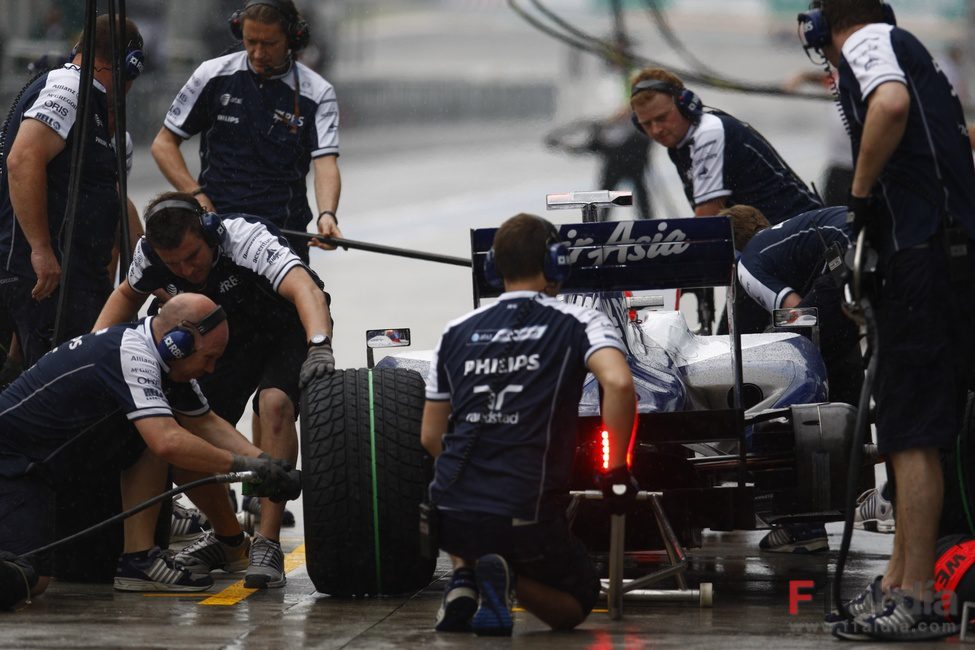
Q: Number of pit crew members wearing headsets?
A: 7